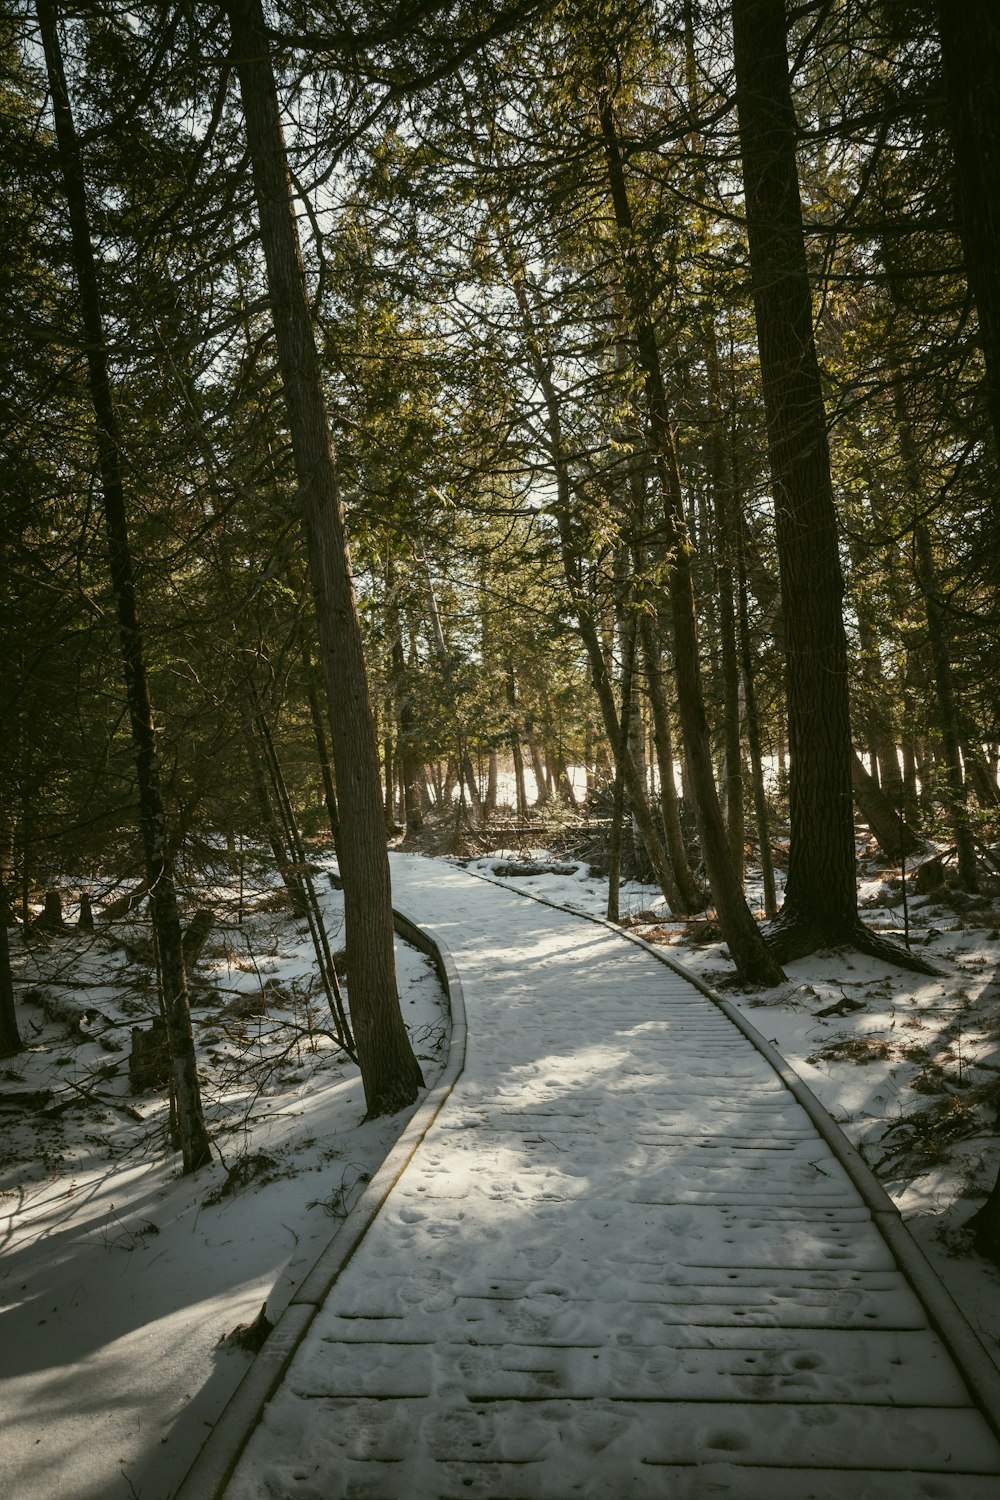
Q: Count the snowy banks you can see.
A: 2